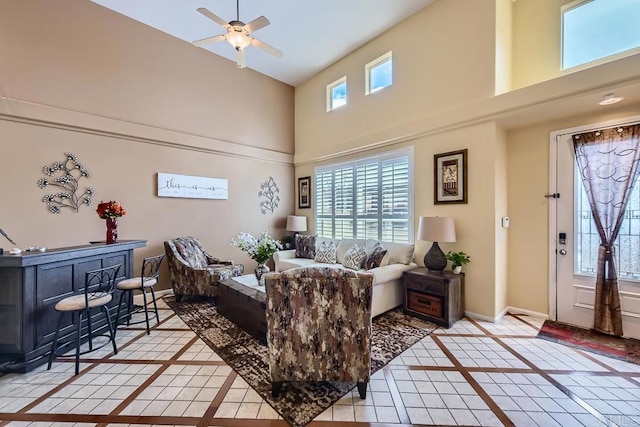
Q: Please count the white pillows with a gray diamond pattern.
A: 2